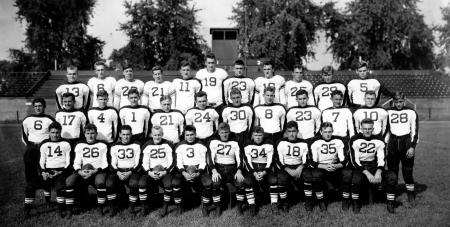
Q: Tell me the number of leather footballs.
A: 3